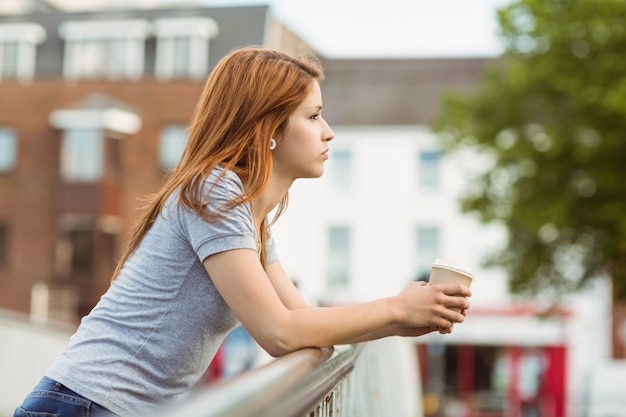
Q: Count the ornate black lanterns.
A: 0